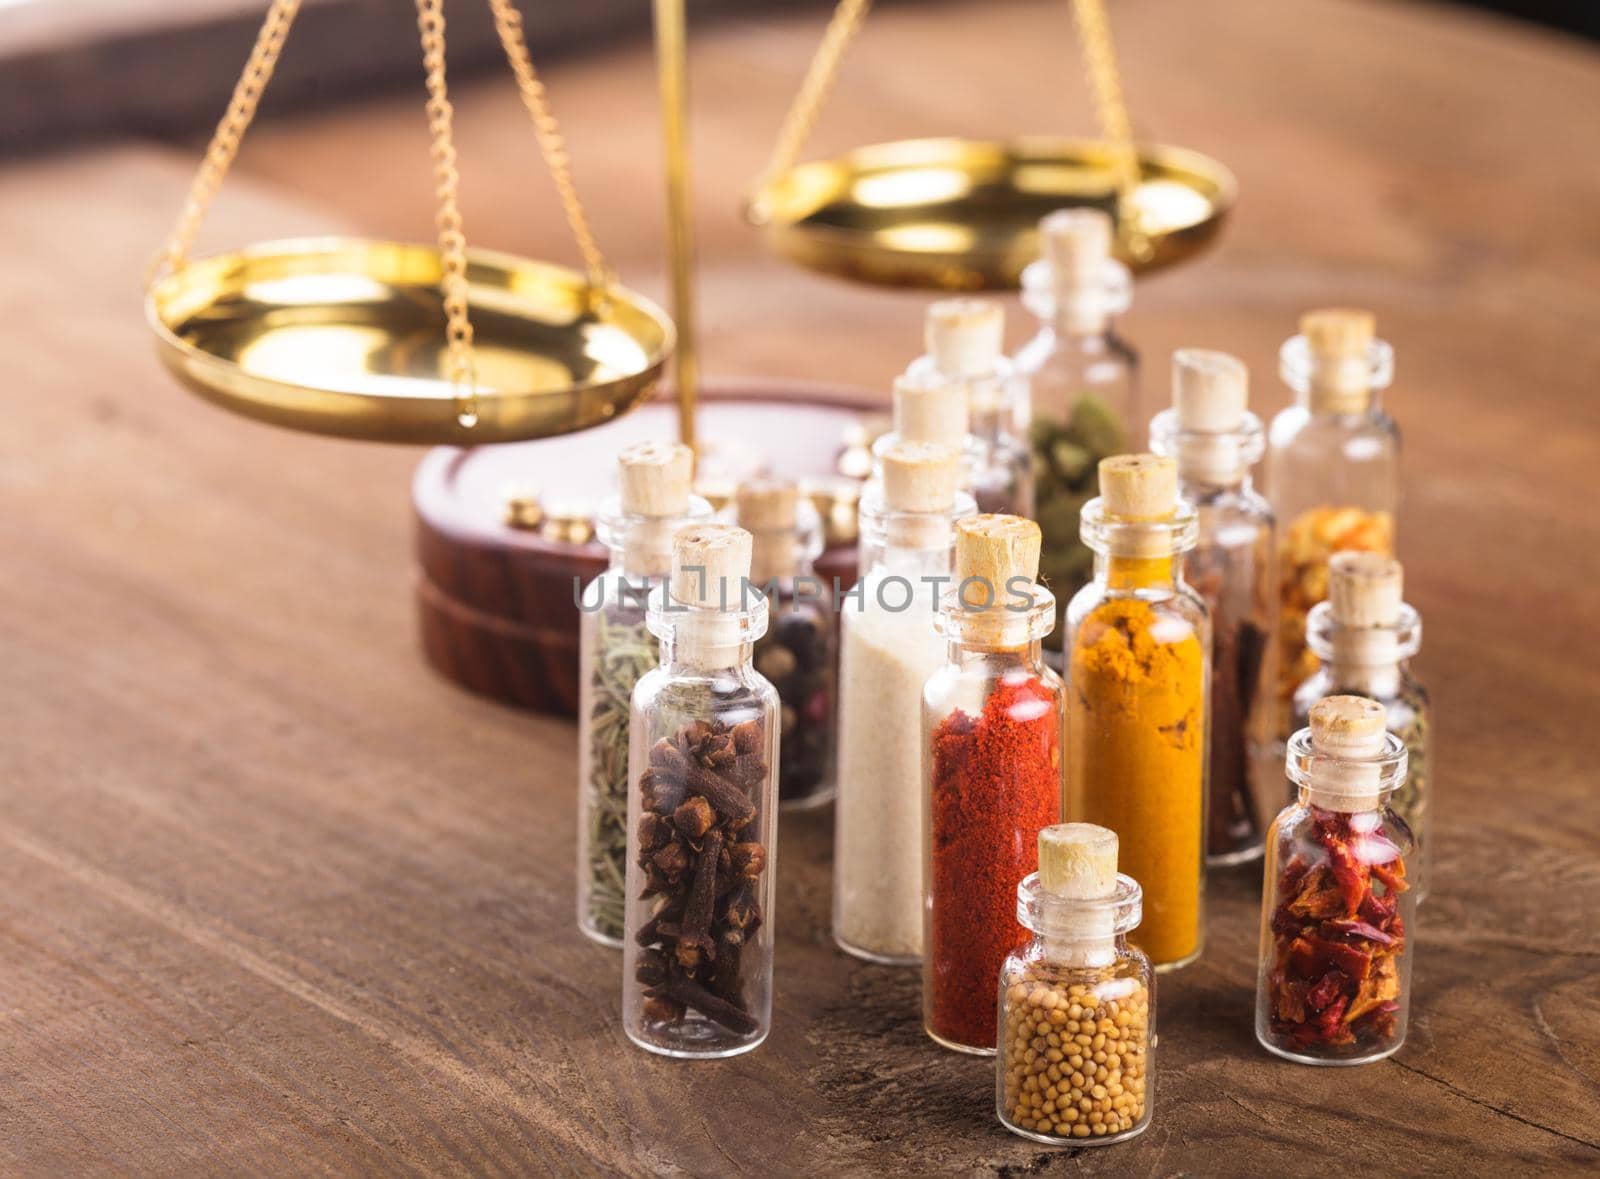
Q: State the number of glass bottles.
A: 14